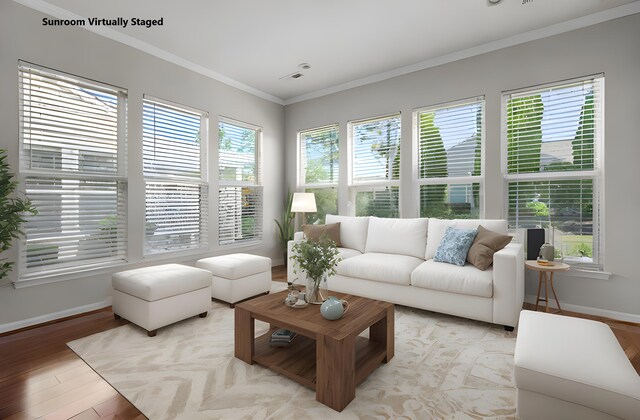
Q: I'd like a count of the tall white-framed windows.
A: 7